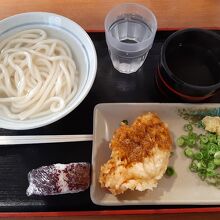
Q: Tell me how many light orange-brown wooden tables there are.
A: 1